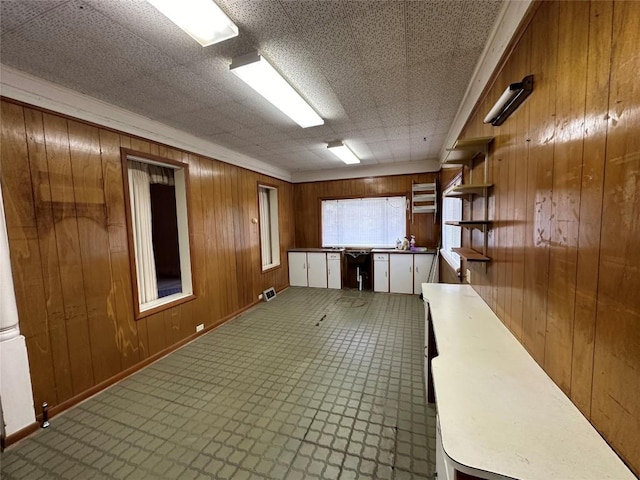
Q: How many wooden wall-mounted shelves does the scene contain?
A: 4